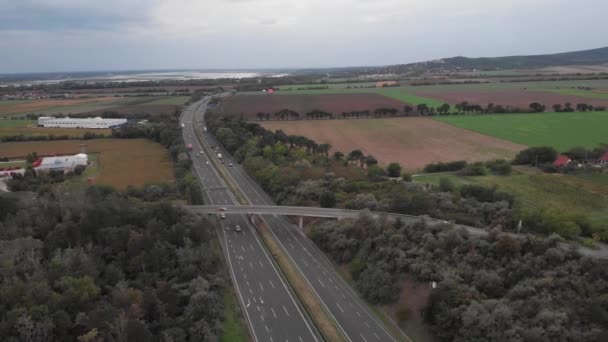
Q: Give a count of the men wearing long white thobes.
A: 0